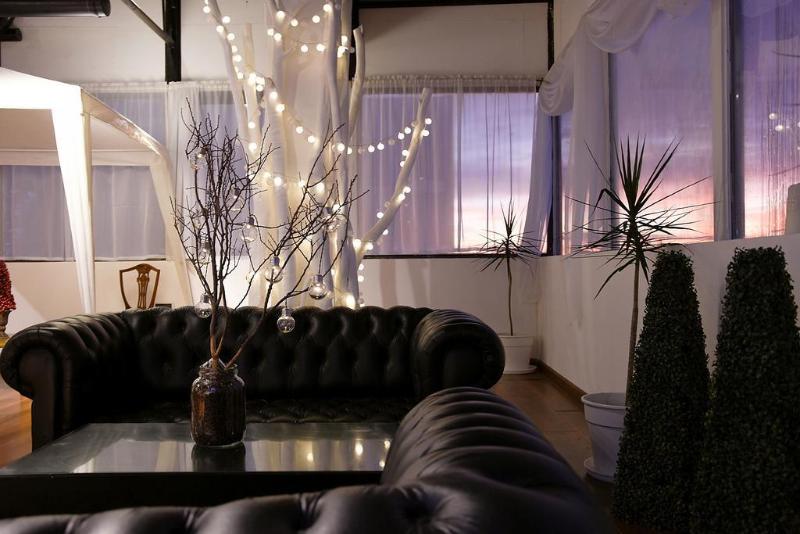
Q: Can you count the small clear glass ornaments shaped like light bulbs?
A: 9